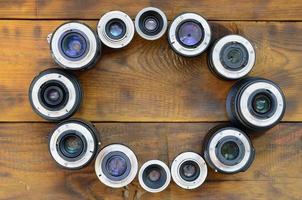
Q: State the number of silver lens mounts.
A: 12